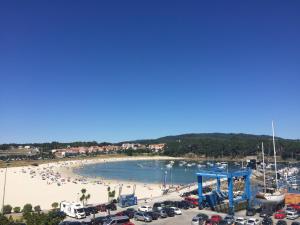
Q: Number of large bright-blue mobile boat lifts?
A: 1